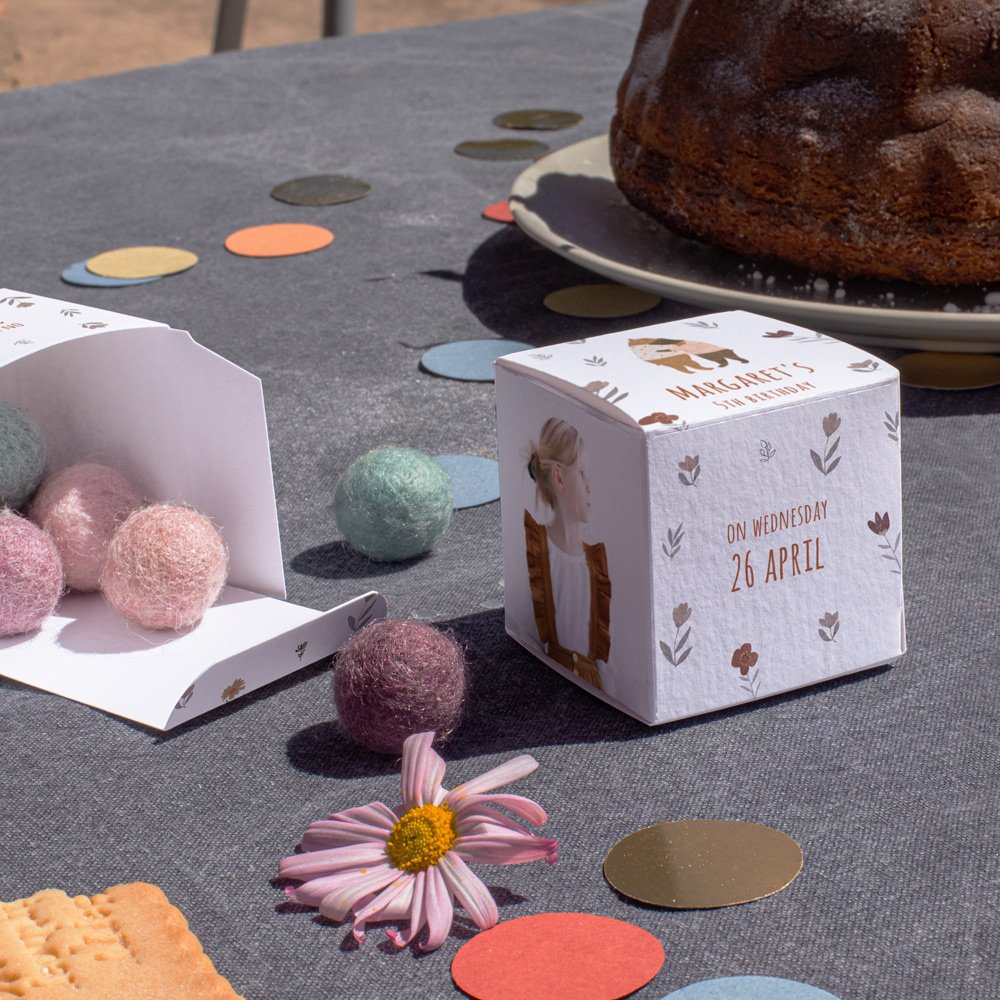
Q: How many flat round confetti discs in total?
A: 14